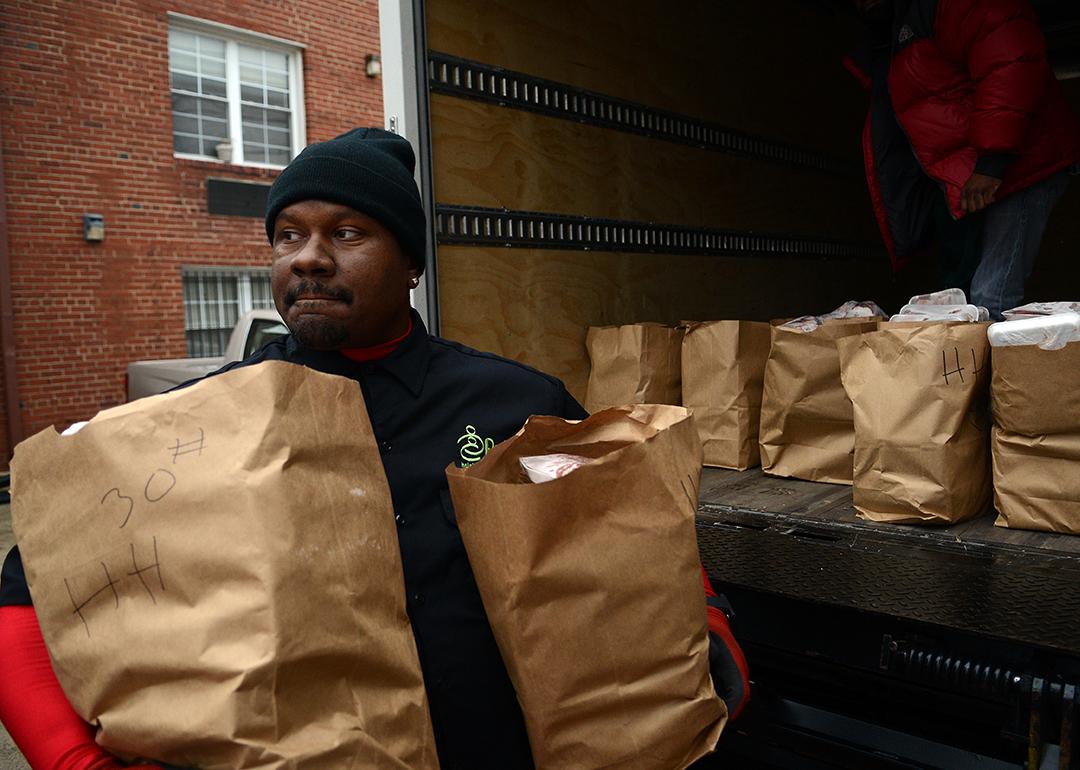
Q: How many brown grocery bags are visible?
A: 7